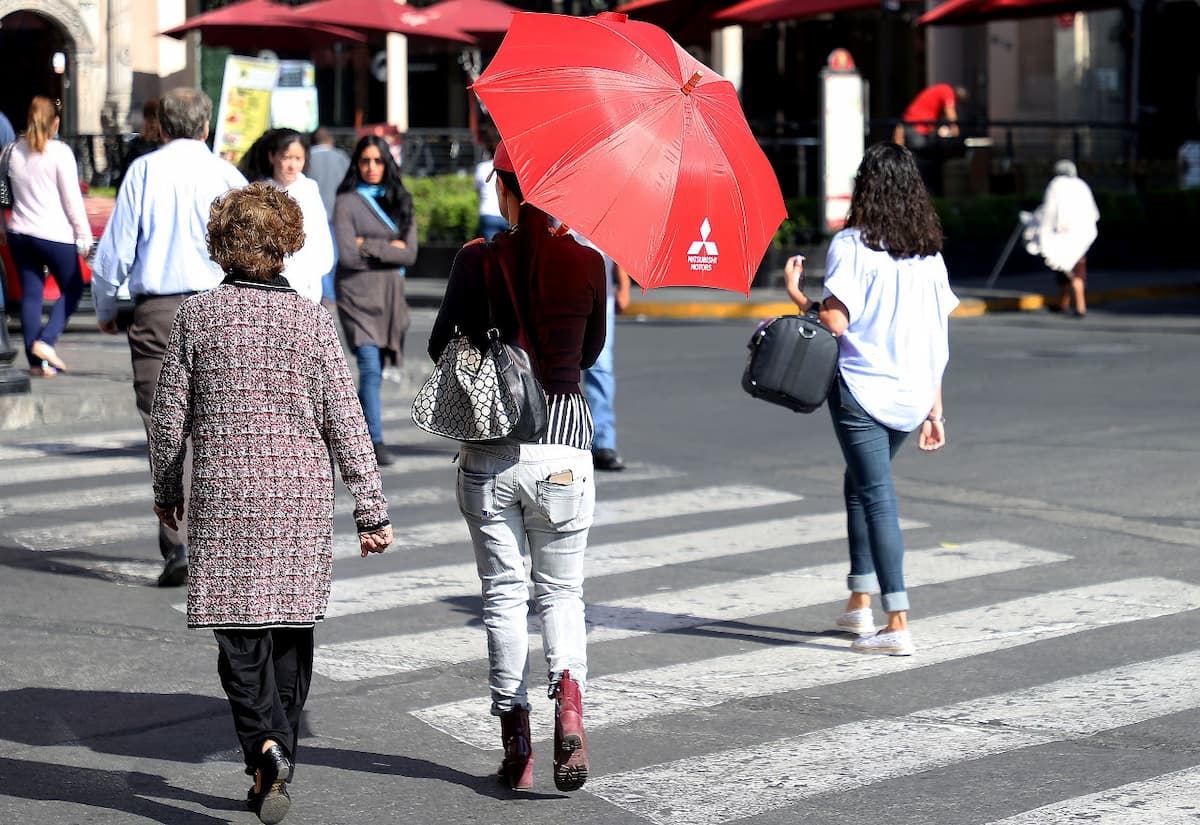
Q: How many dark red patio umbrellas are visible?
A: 6